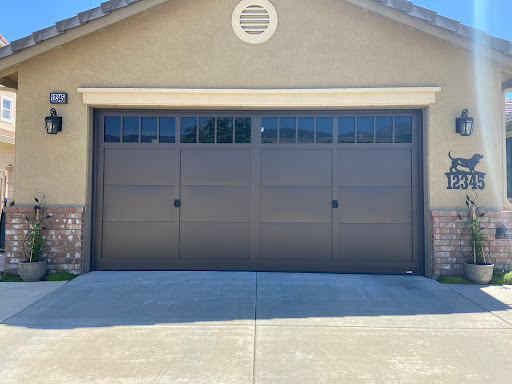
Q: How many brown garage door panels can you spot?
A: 12